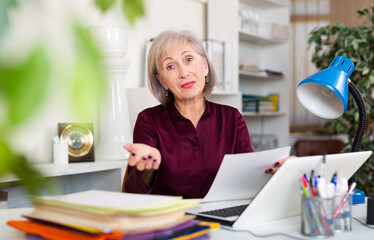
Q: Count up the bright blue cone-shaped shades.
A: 1